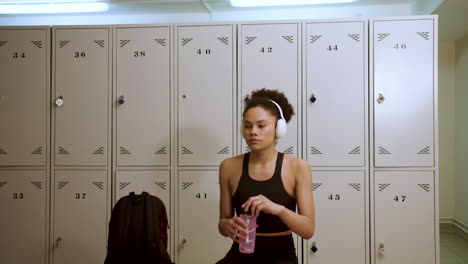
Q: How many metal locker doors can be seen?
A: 14